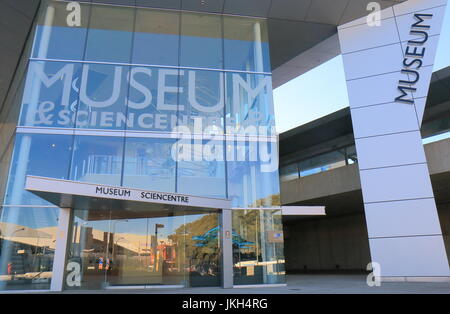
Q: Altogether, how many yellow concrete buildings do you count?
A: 0